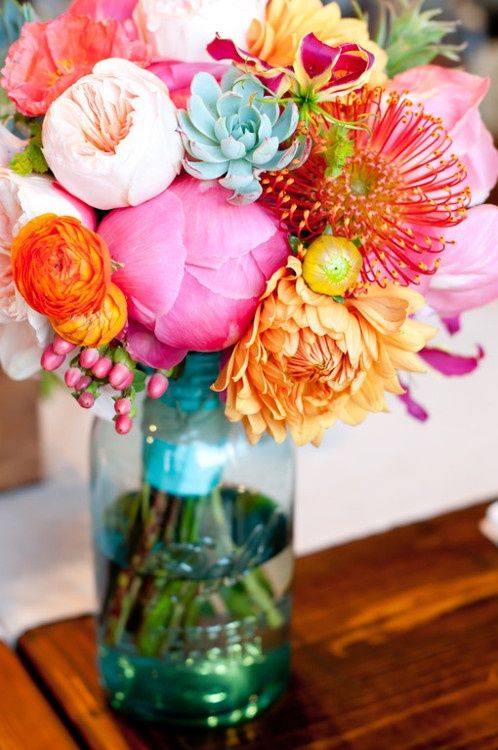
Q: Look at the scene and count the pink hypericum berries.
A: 11